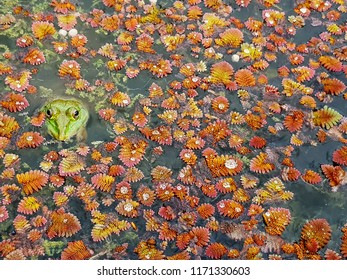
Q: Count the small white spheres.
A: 3